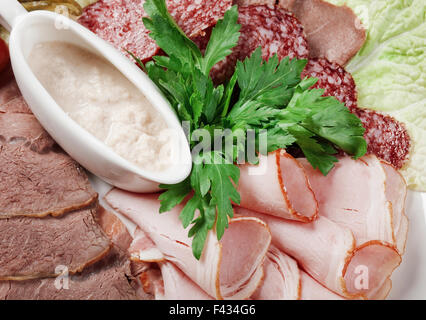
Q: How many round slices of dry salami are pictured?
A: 3